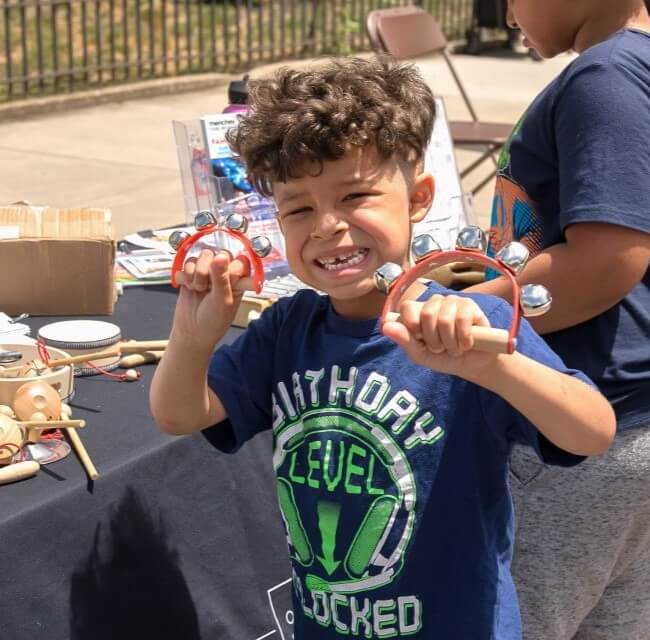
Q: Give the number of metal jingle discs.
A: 9